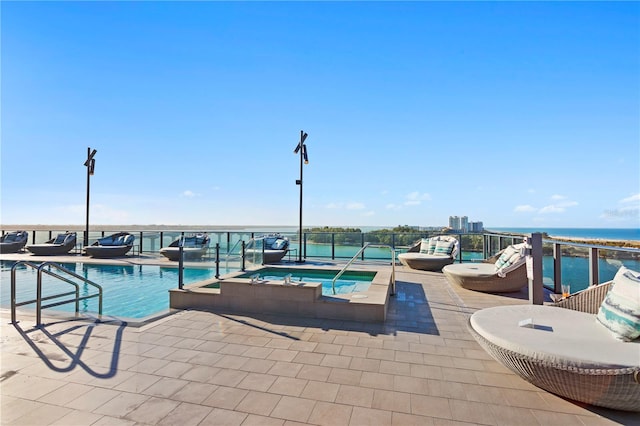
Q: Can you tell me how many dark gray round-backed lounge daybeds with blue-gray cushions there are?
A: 5